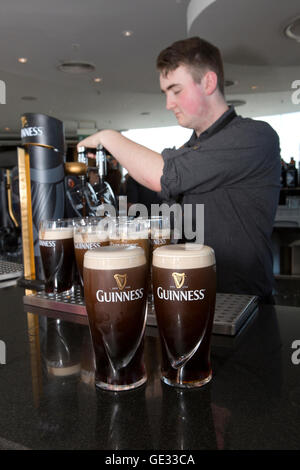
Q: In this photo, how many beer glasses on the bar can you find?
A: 6